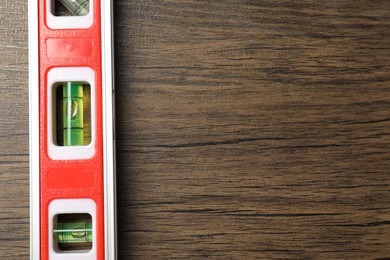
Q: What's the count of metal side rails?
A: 2